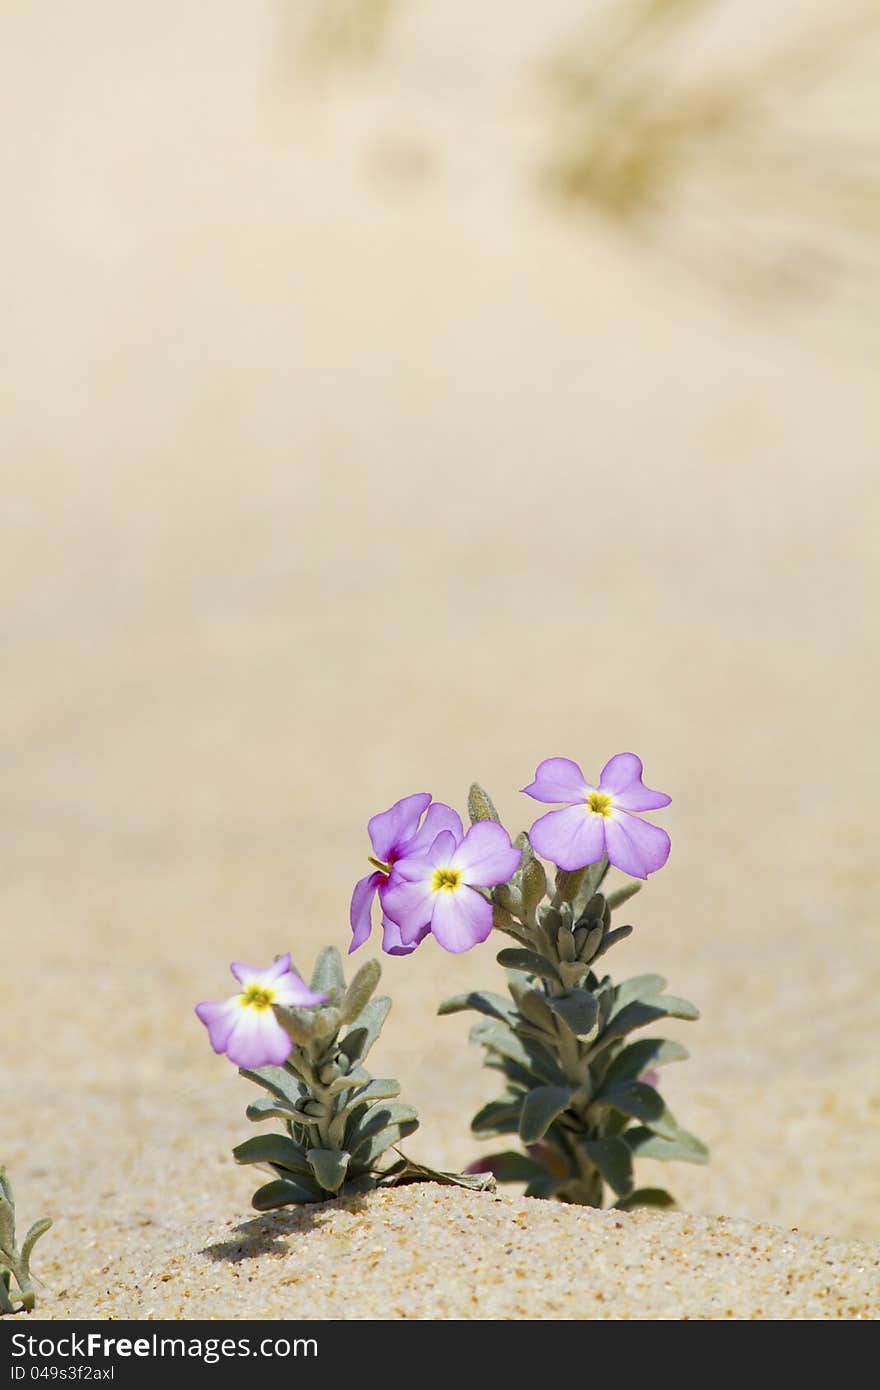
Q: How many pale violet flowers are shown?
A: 4